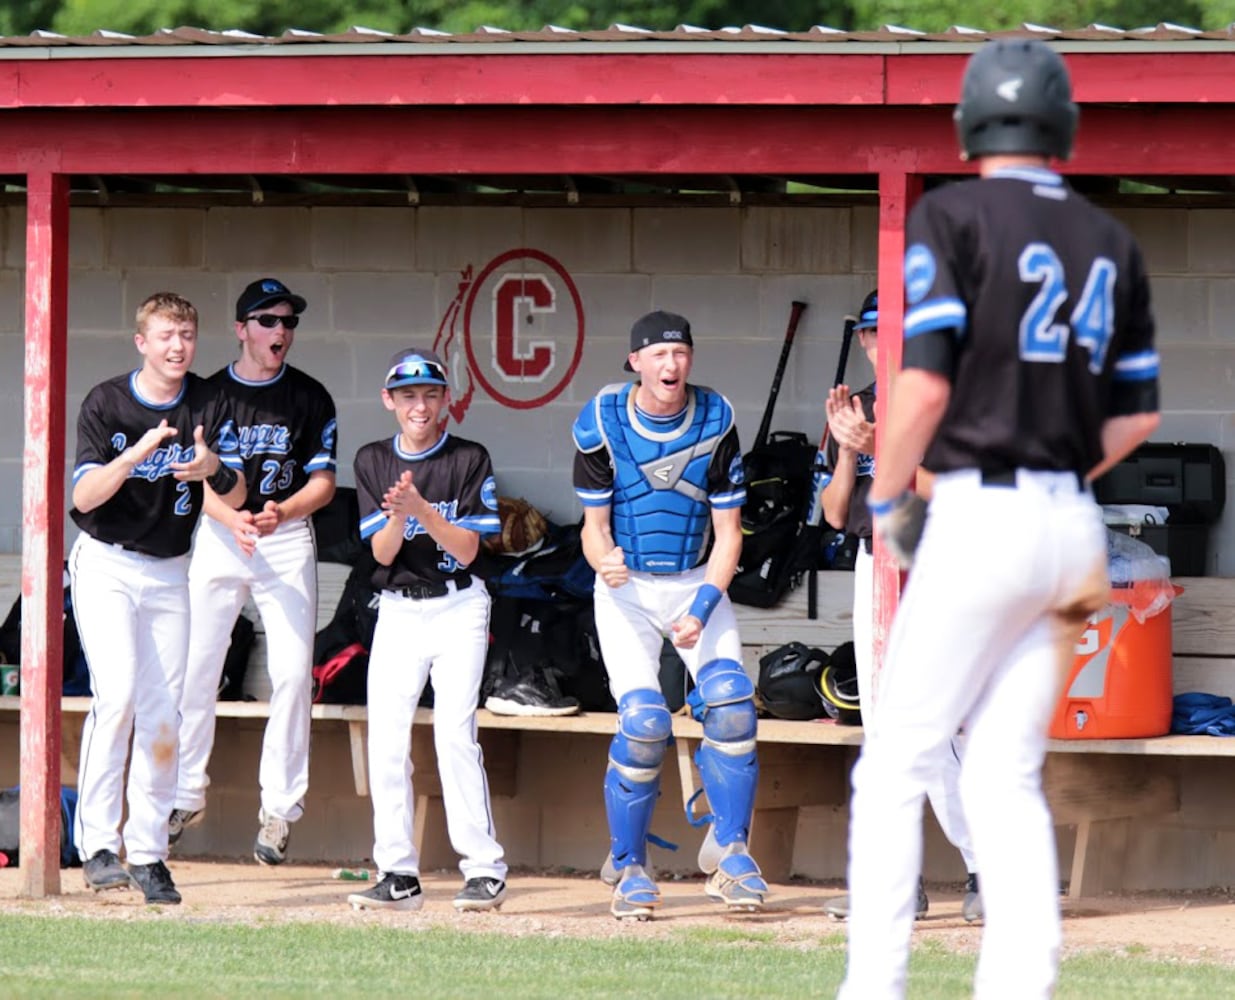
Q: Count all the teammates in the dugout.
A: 5